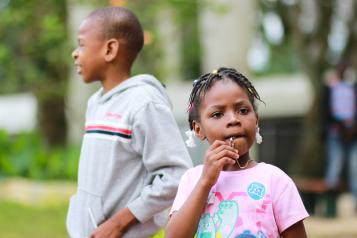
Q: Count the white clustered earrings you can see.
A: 2